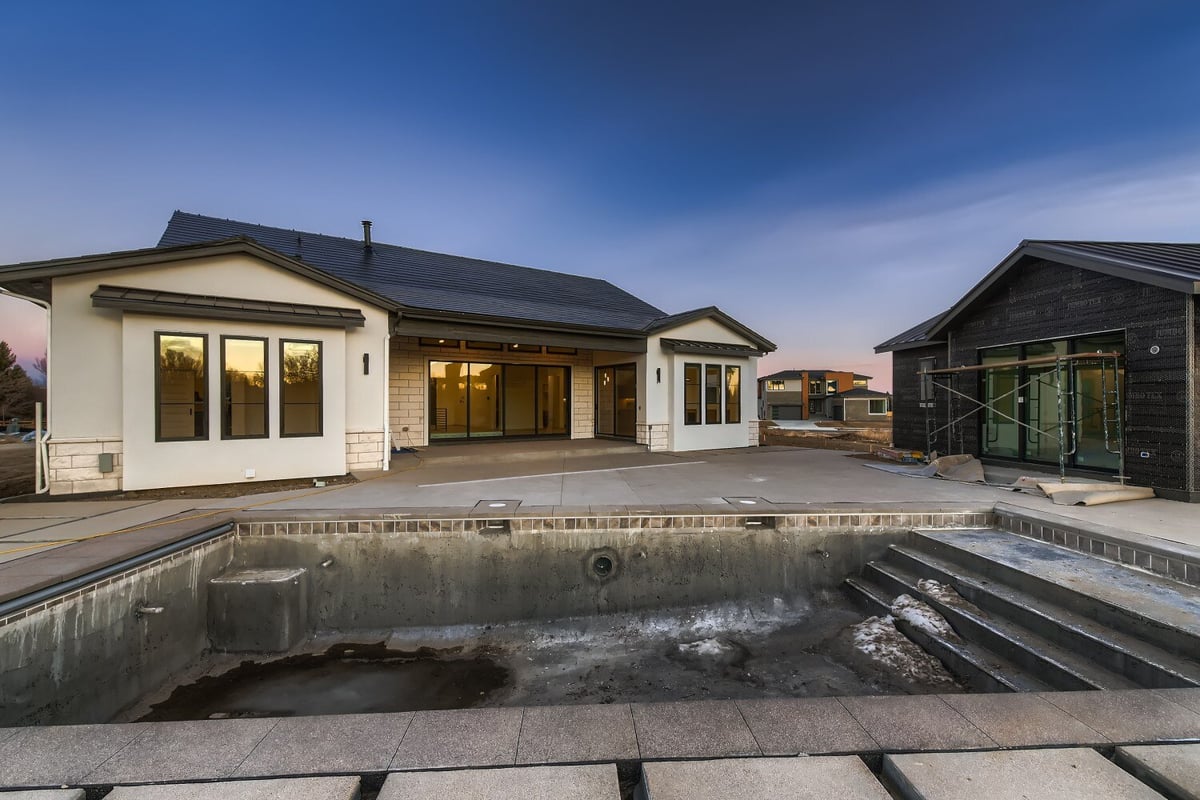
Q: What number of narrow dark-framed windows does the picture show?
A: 6